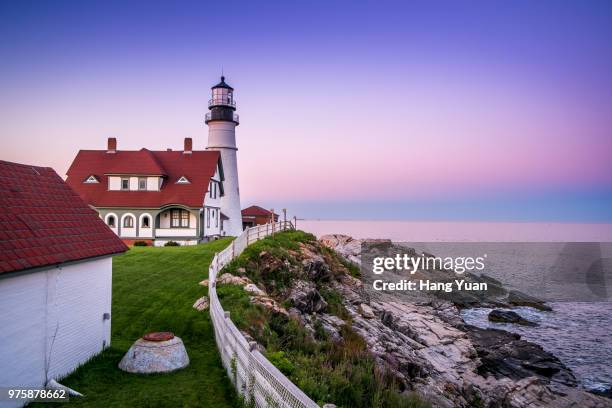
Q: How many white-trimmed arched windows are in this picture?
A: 3